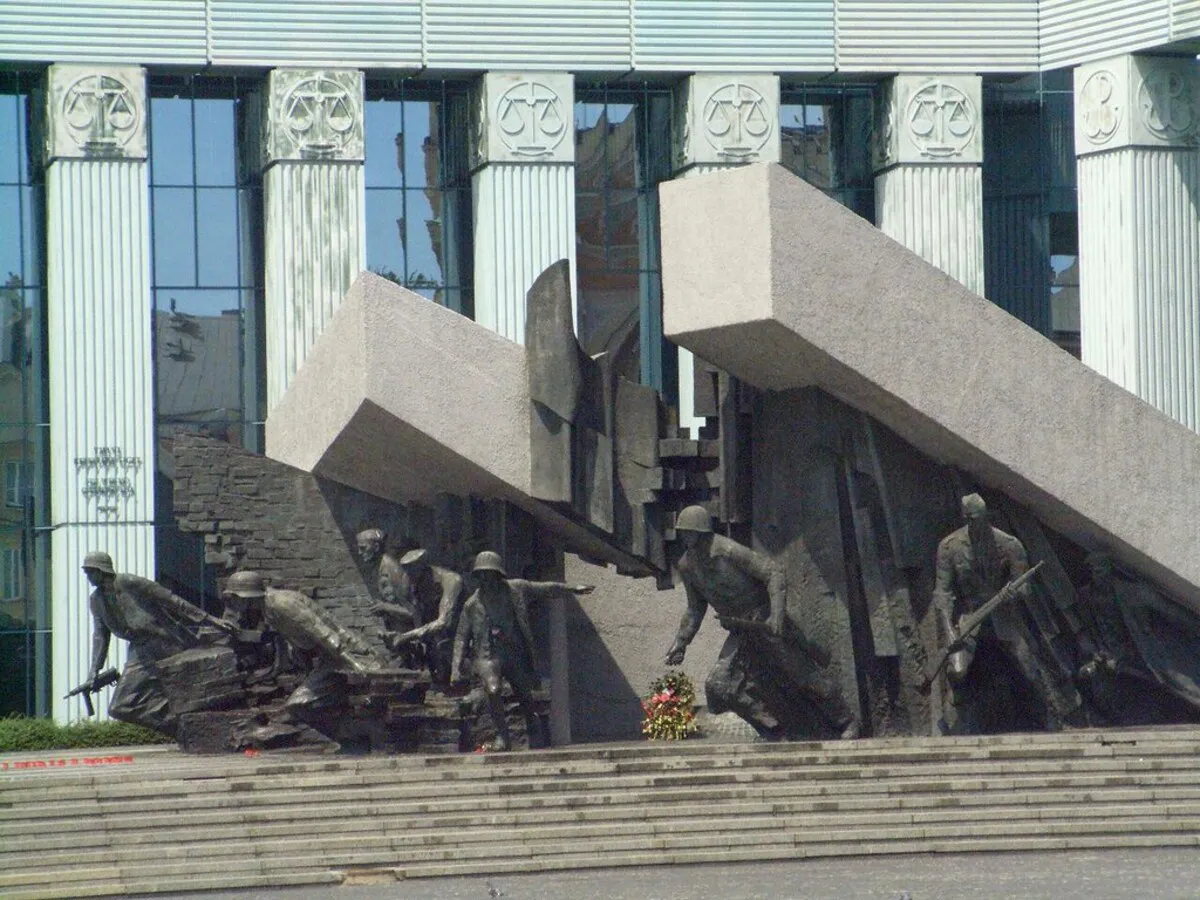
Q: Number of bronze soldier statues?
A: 8